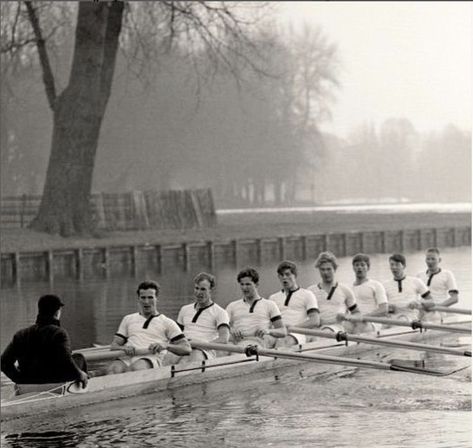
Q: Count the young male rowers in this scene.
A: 8